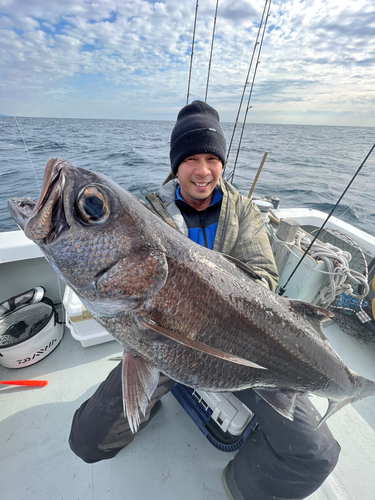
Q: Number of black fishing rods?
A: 5